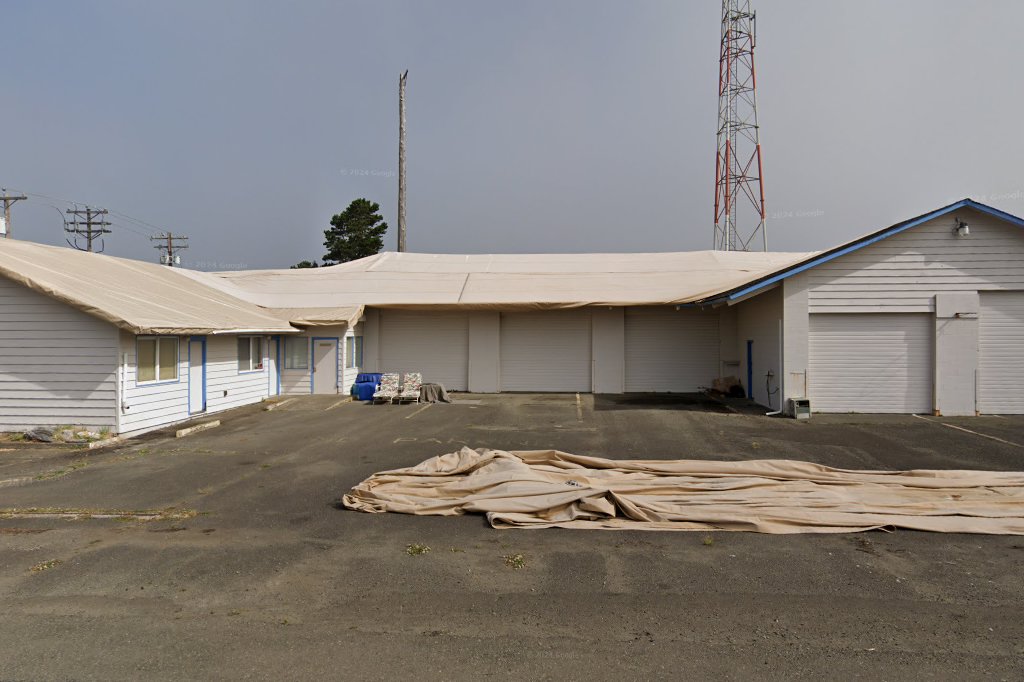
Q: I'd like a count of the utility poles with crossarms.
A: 3